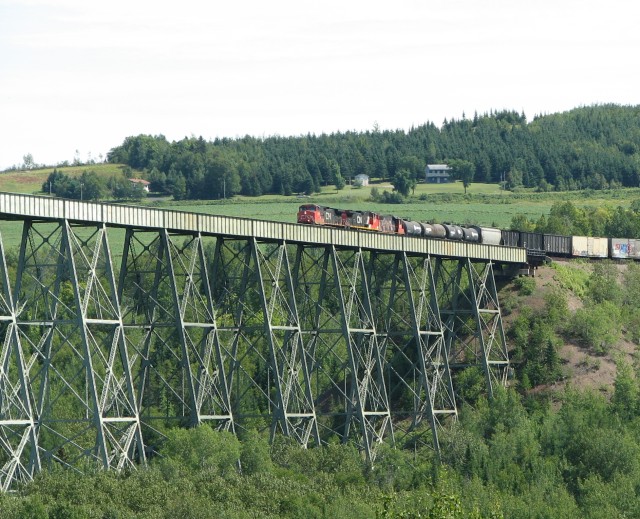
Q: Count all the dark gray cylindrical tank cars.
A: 4